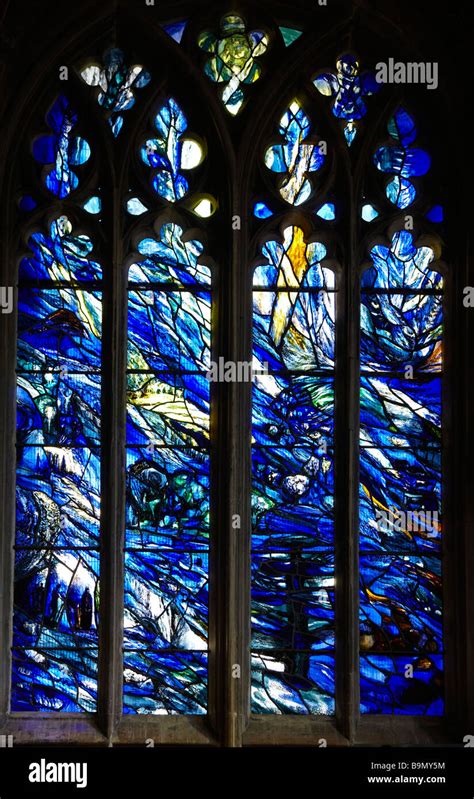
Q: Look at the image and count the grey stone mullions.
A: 3